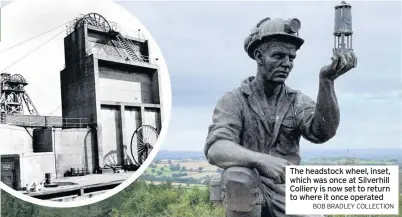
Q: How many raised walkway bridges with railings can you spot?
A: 1